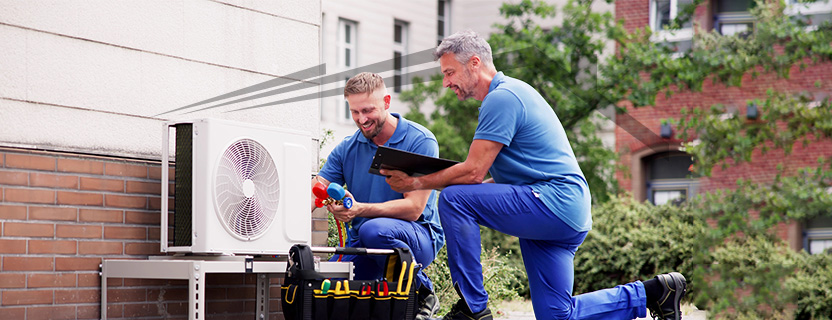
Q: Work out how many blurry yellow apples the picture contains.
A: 0